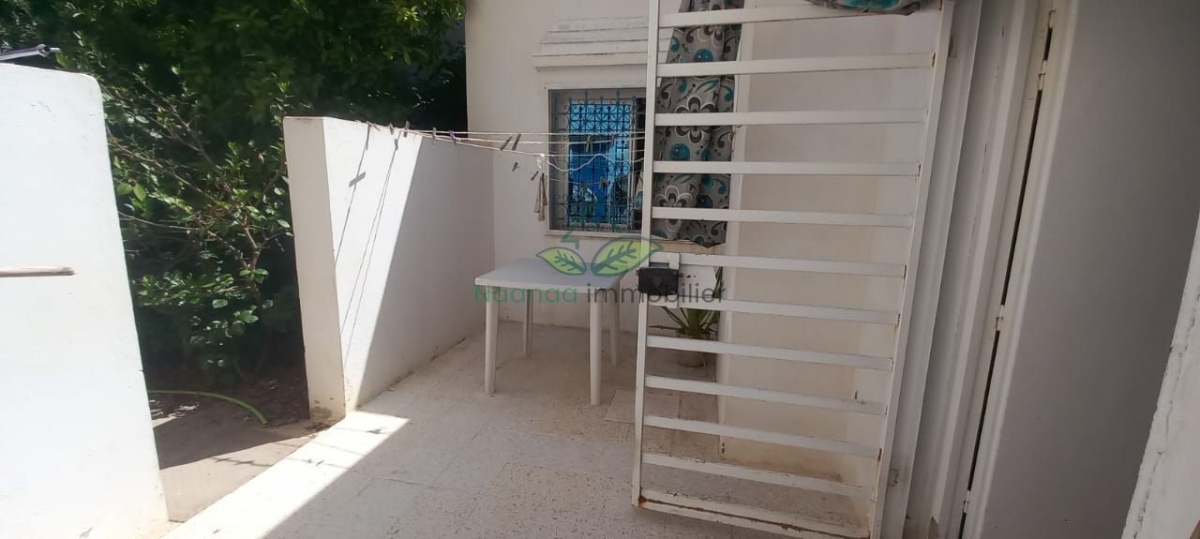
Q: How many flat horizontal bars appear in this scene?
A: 12